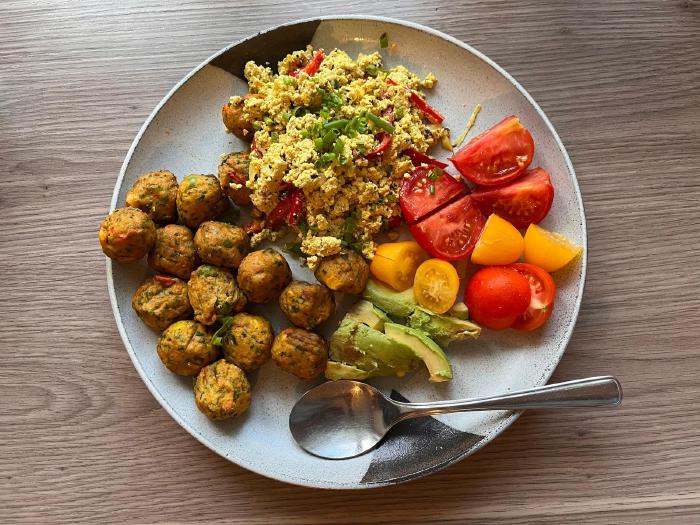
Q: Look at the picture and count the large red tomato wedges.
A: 4